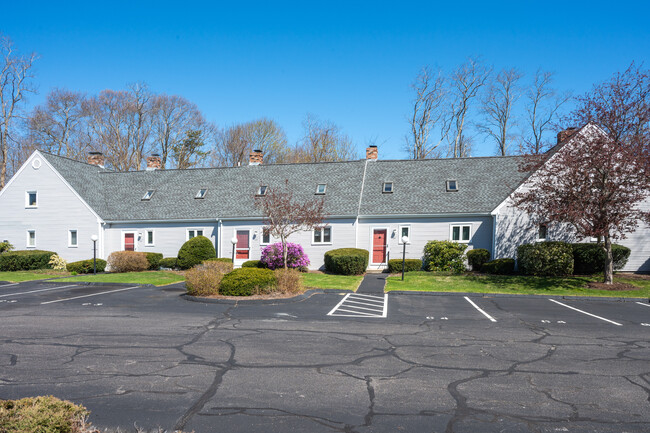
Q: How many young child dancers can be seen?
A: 0